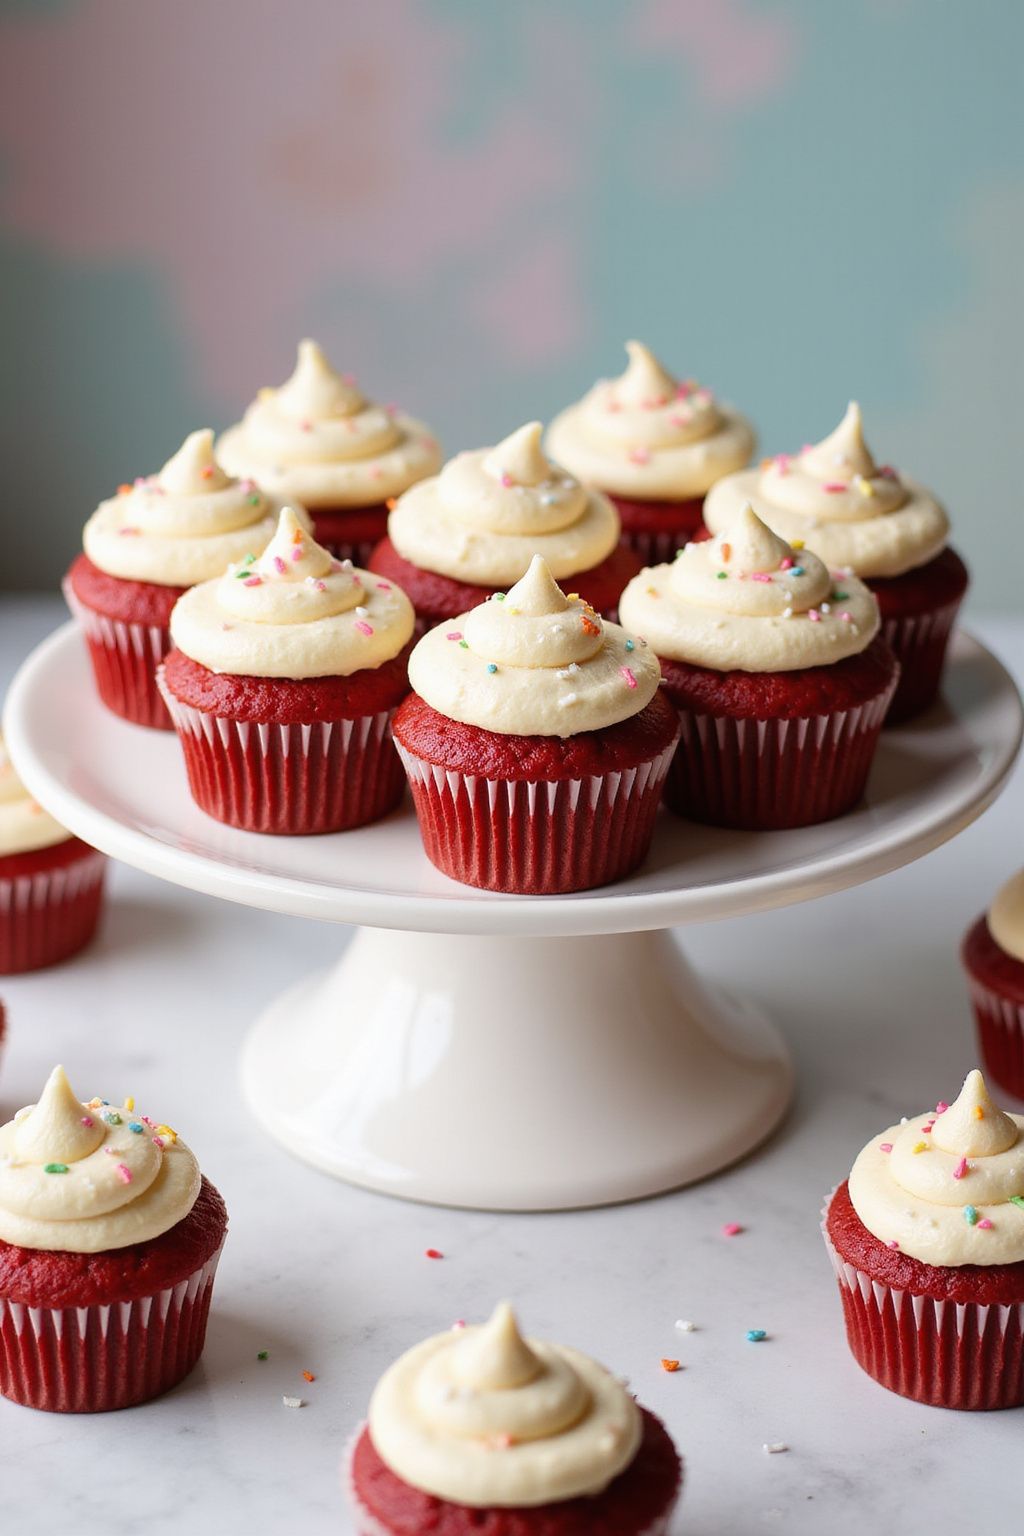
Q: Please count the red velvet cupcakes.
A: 13